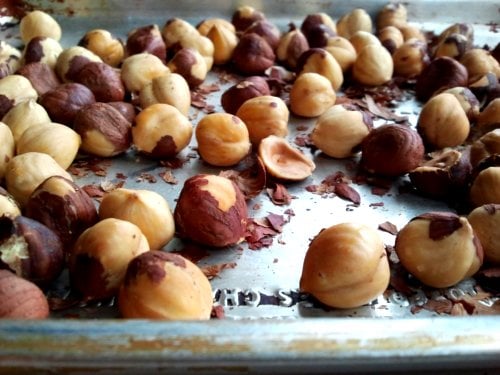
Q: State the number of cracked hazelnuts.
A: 1